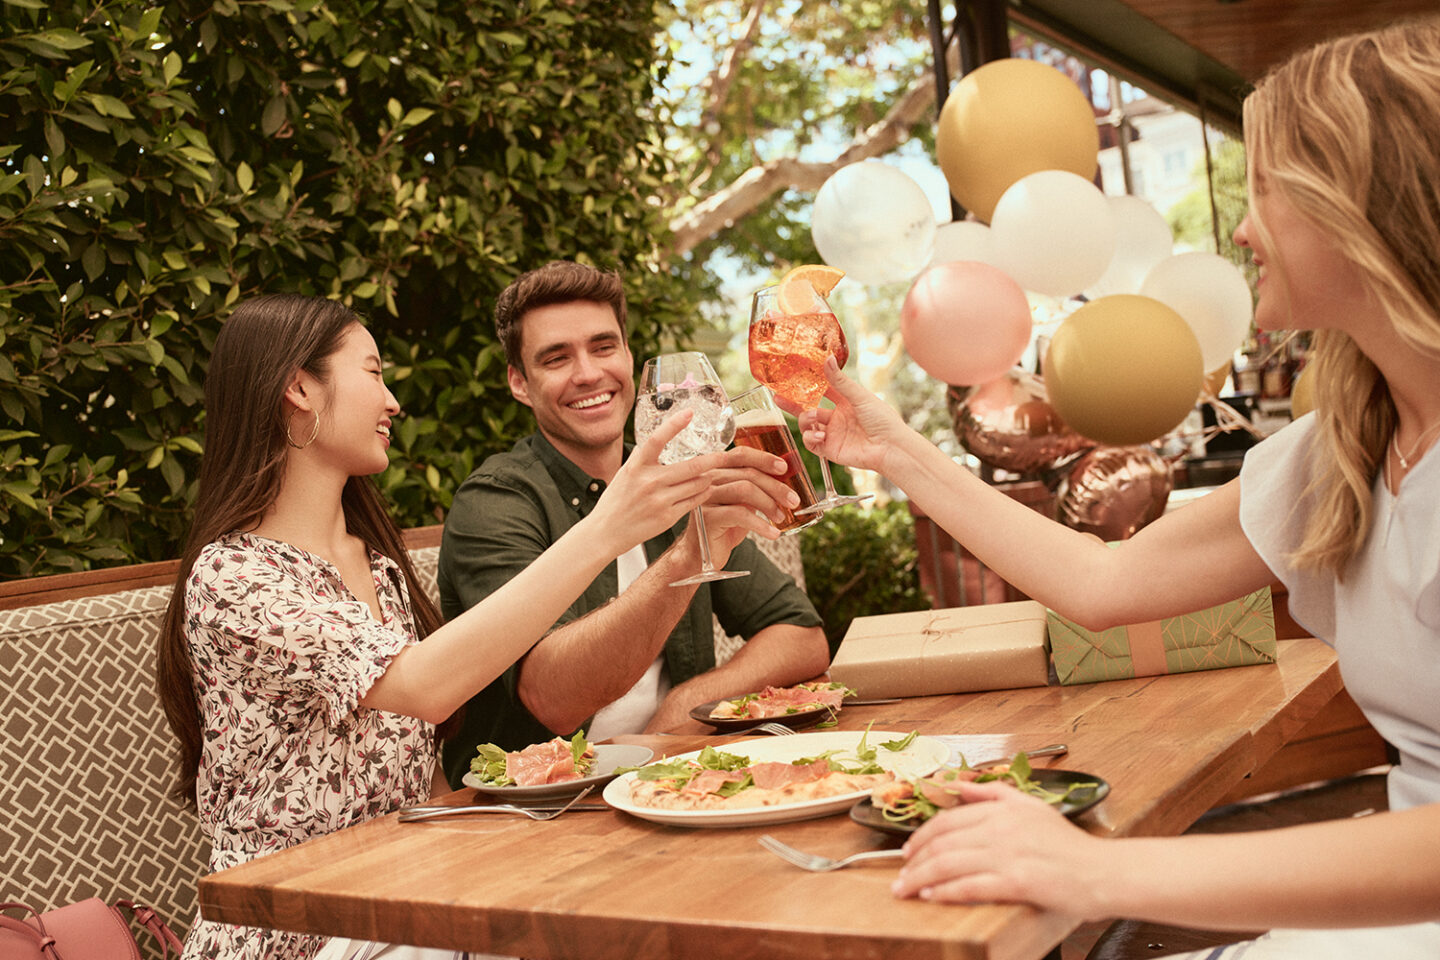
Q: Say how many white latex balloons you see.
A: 5